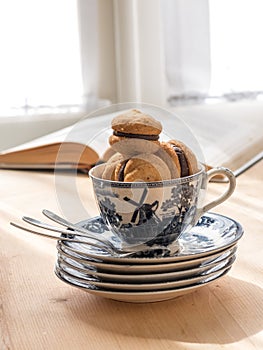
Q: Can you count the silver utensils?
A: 3